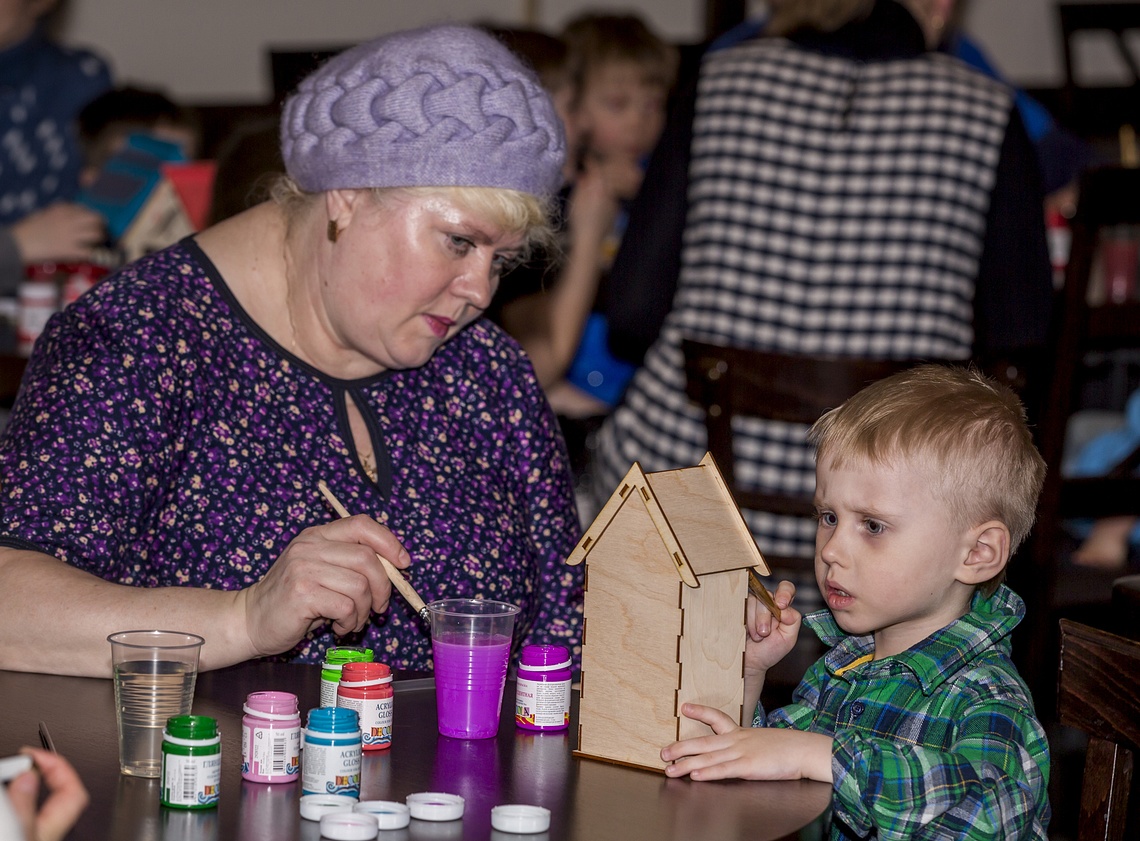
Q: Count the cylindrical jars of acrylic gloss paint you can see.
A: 6